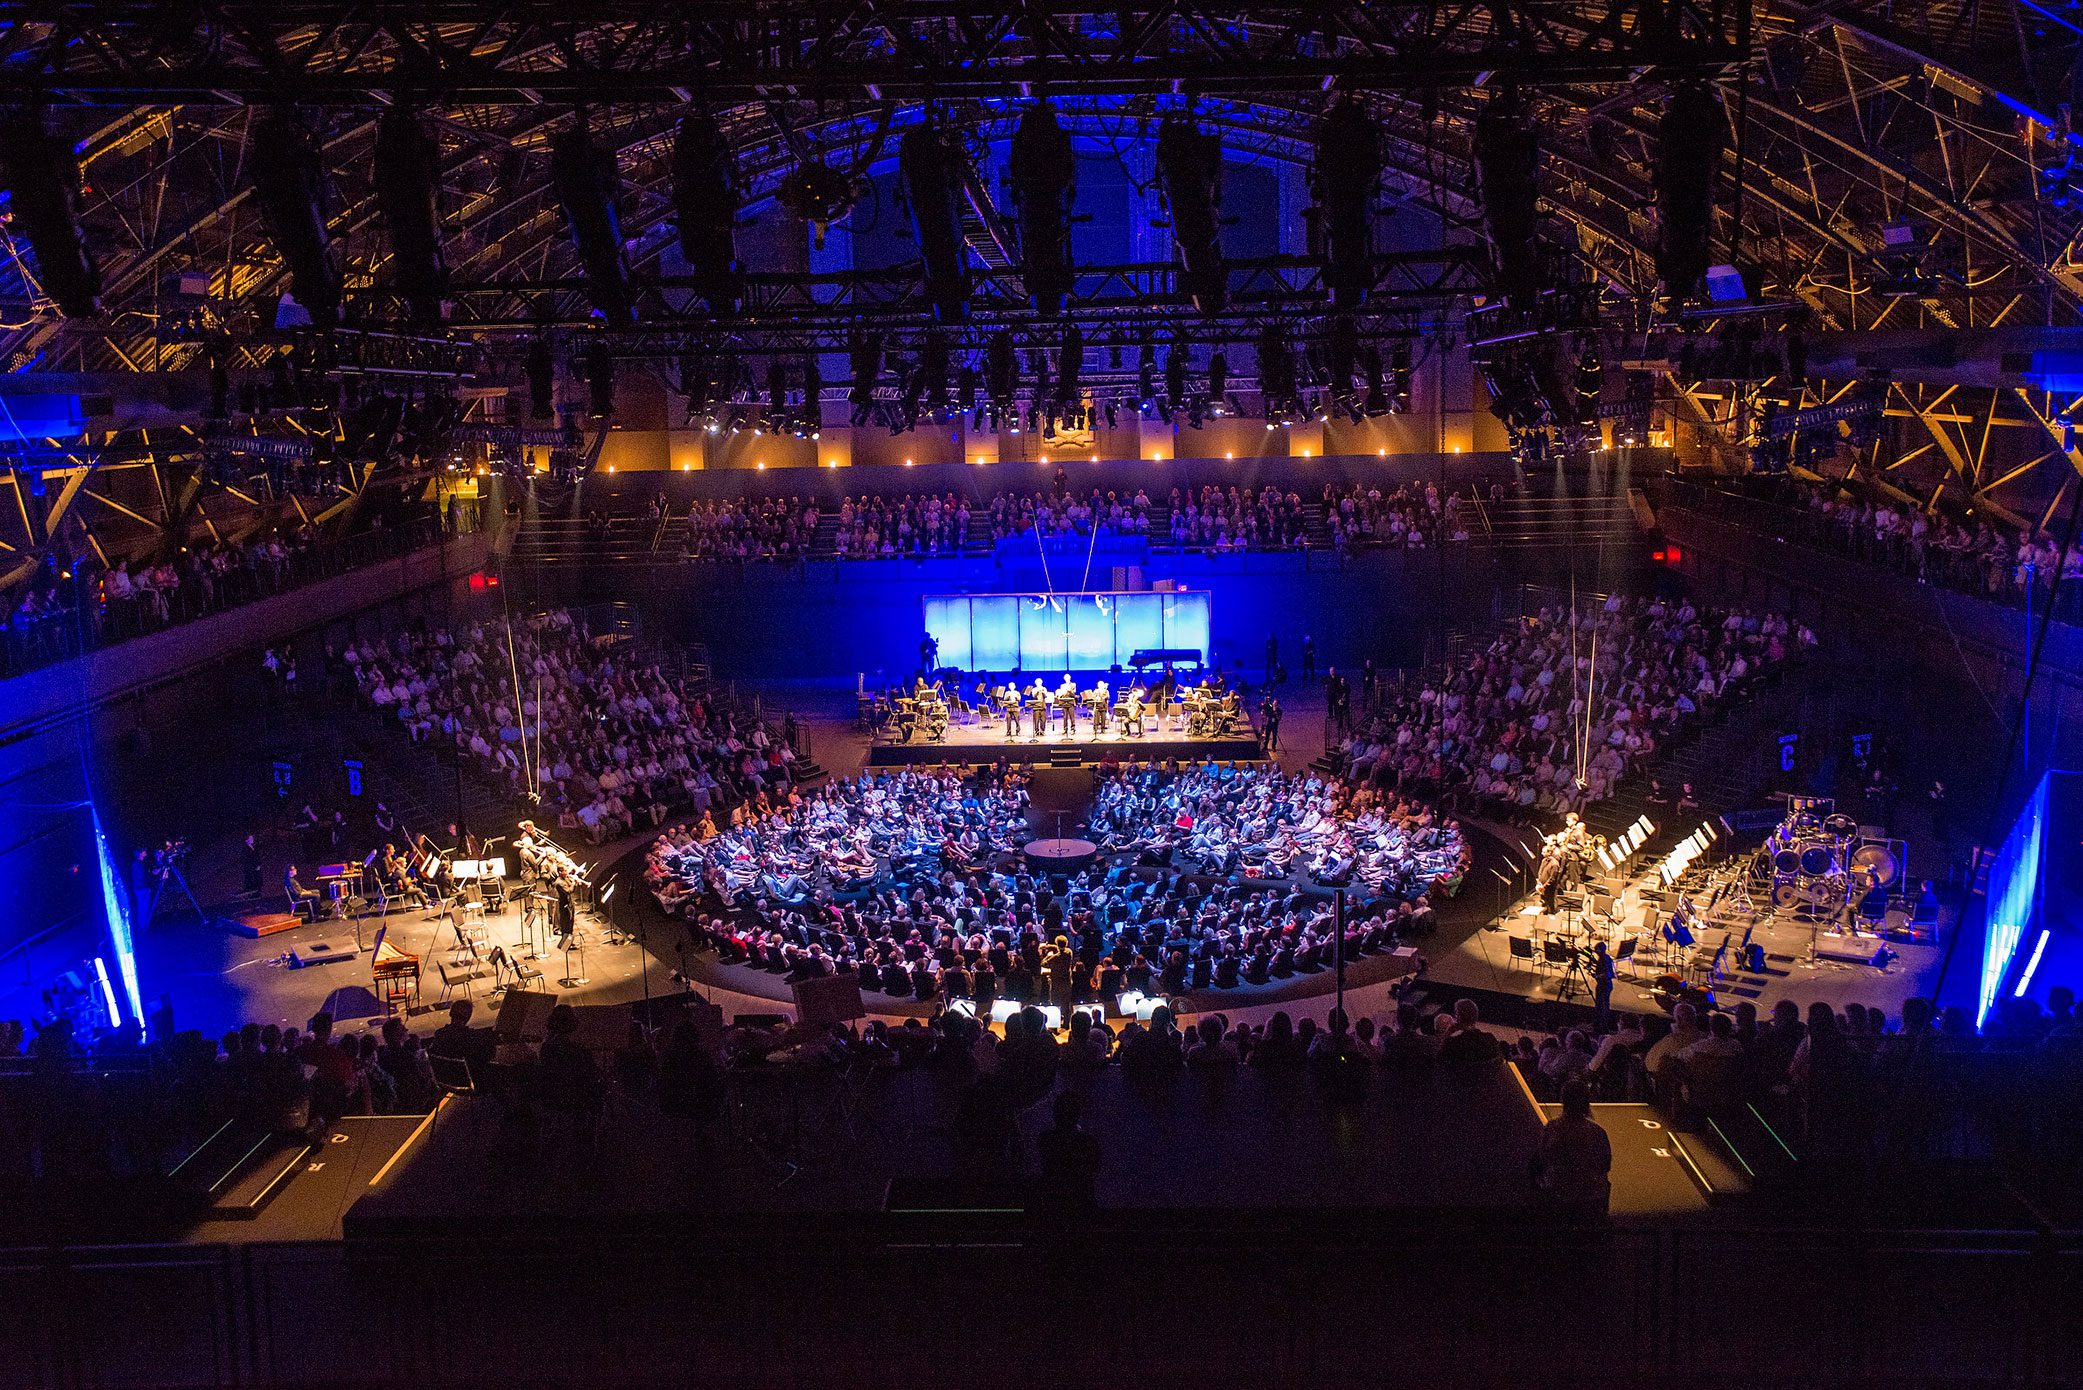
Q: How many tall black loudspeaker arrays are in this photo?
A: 11